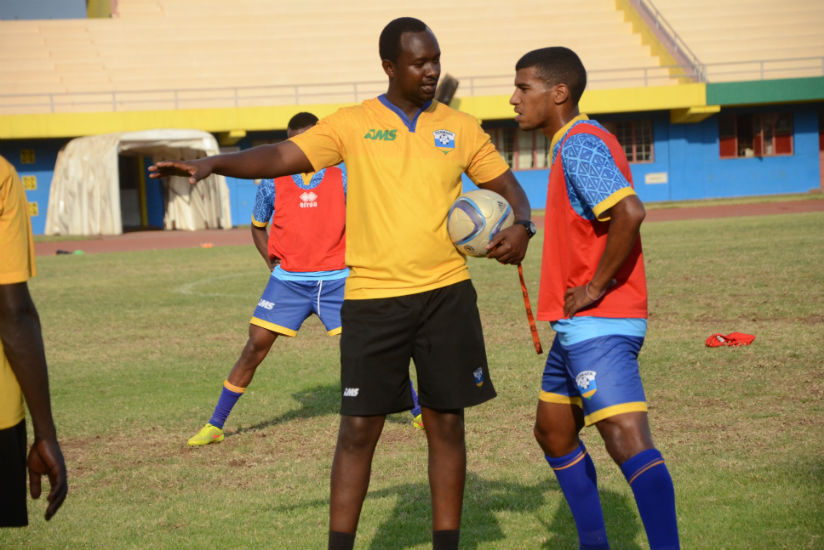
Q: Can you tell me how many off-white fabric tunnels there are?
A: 1